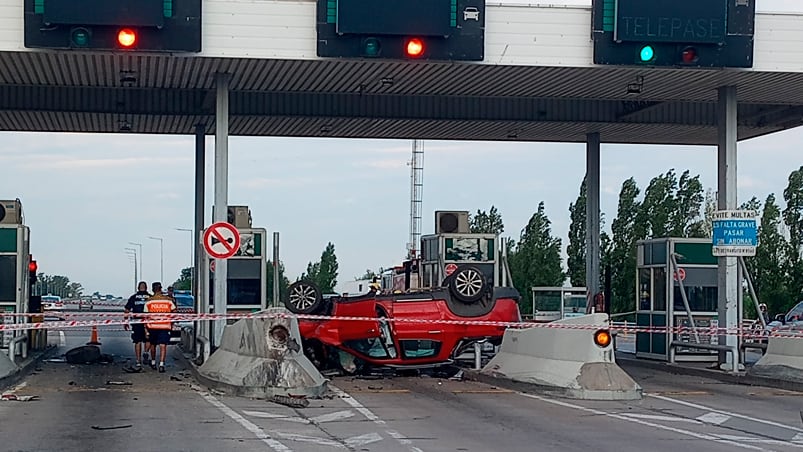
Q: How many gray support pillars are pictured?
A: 4